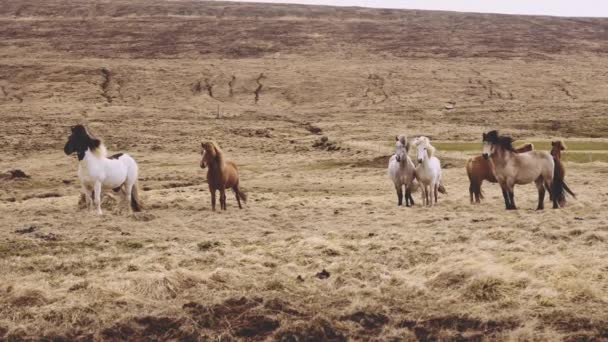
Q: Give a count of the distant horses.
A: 7